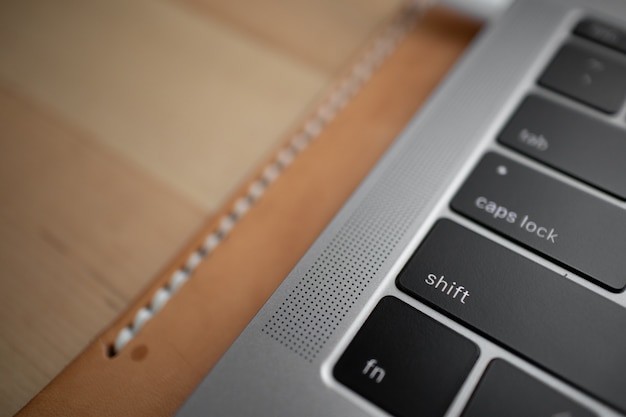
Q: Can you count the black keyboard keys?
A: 7